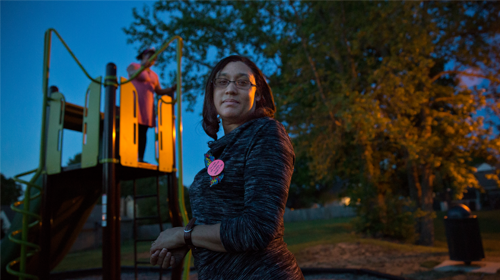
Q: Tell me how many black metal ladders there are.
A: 1